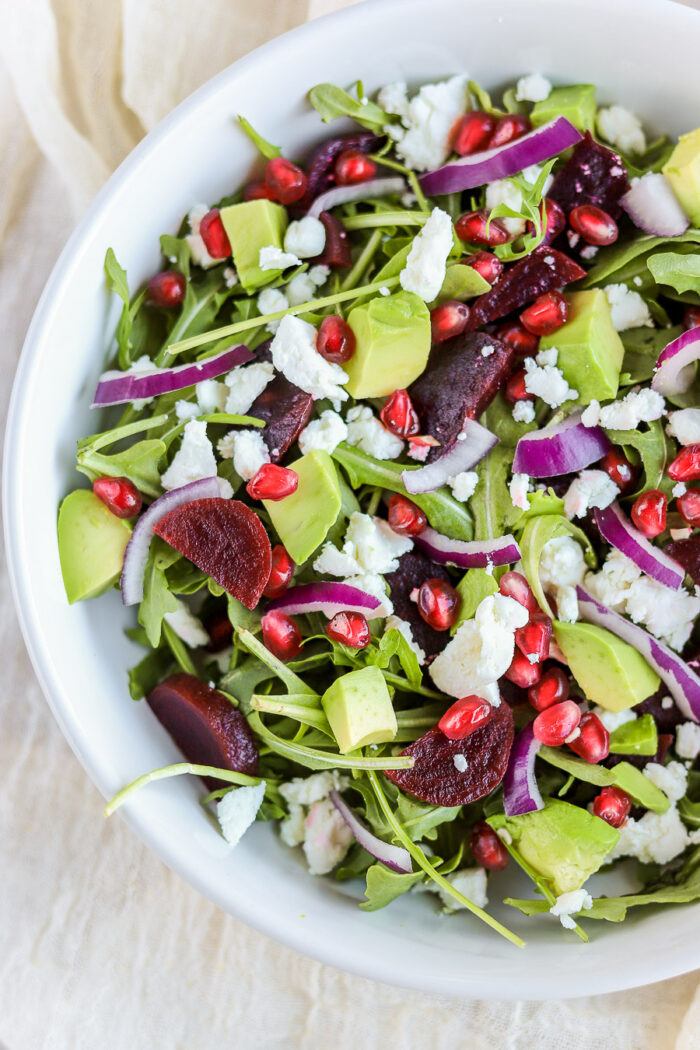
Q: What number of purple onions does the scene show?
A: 14